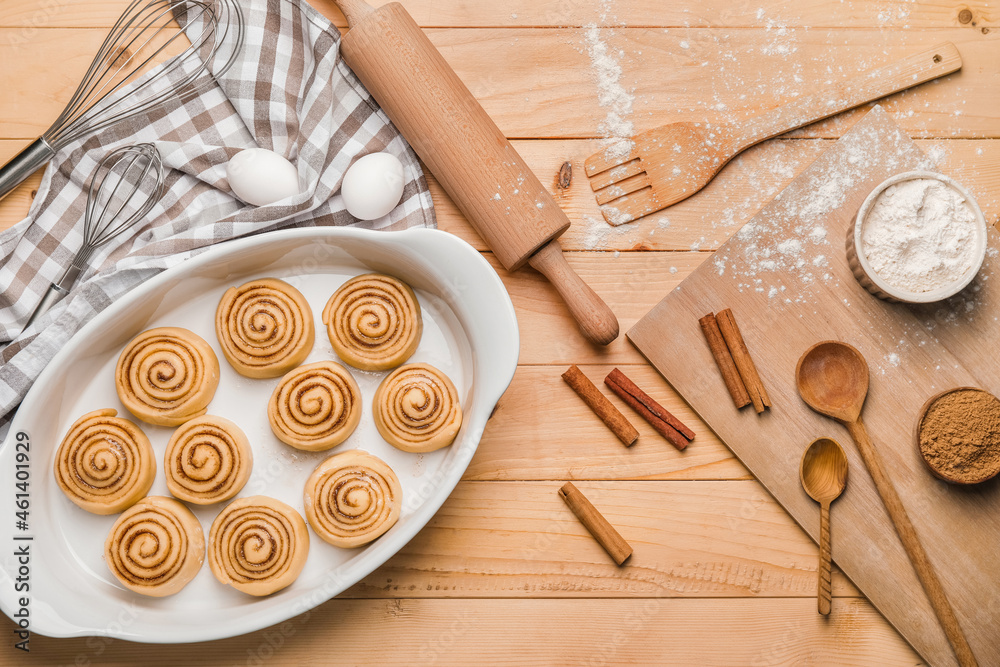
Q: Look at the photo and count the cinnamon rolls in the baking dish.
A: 10